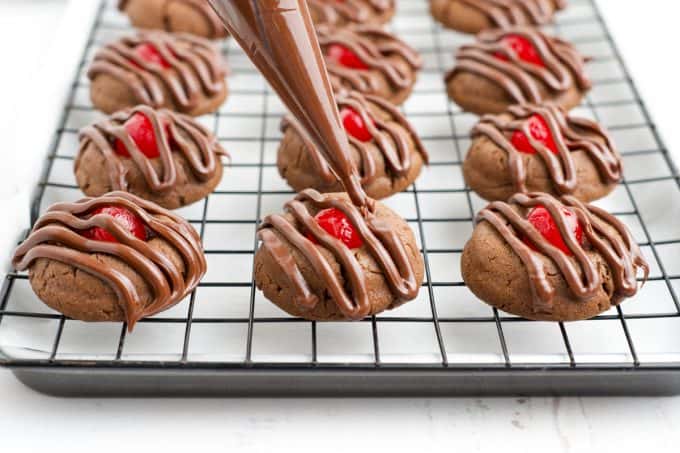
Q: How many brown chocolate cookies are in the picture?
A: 12